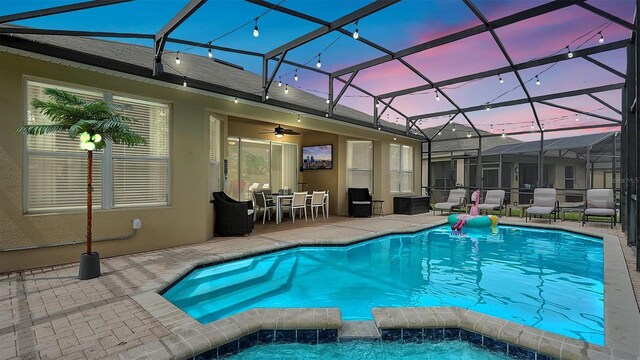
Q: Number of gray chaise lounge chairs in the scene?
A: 4